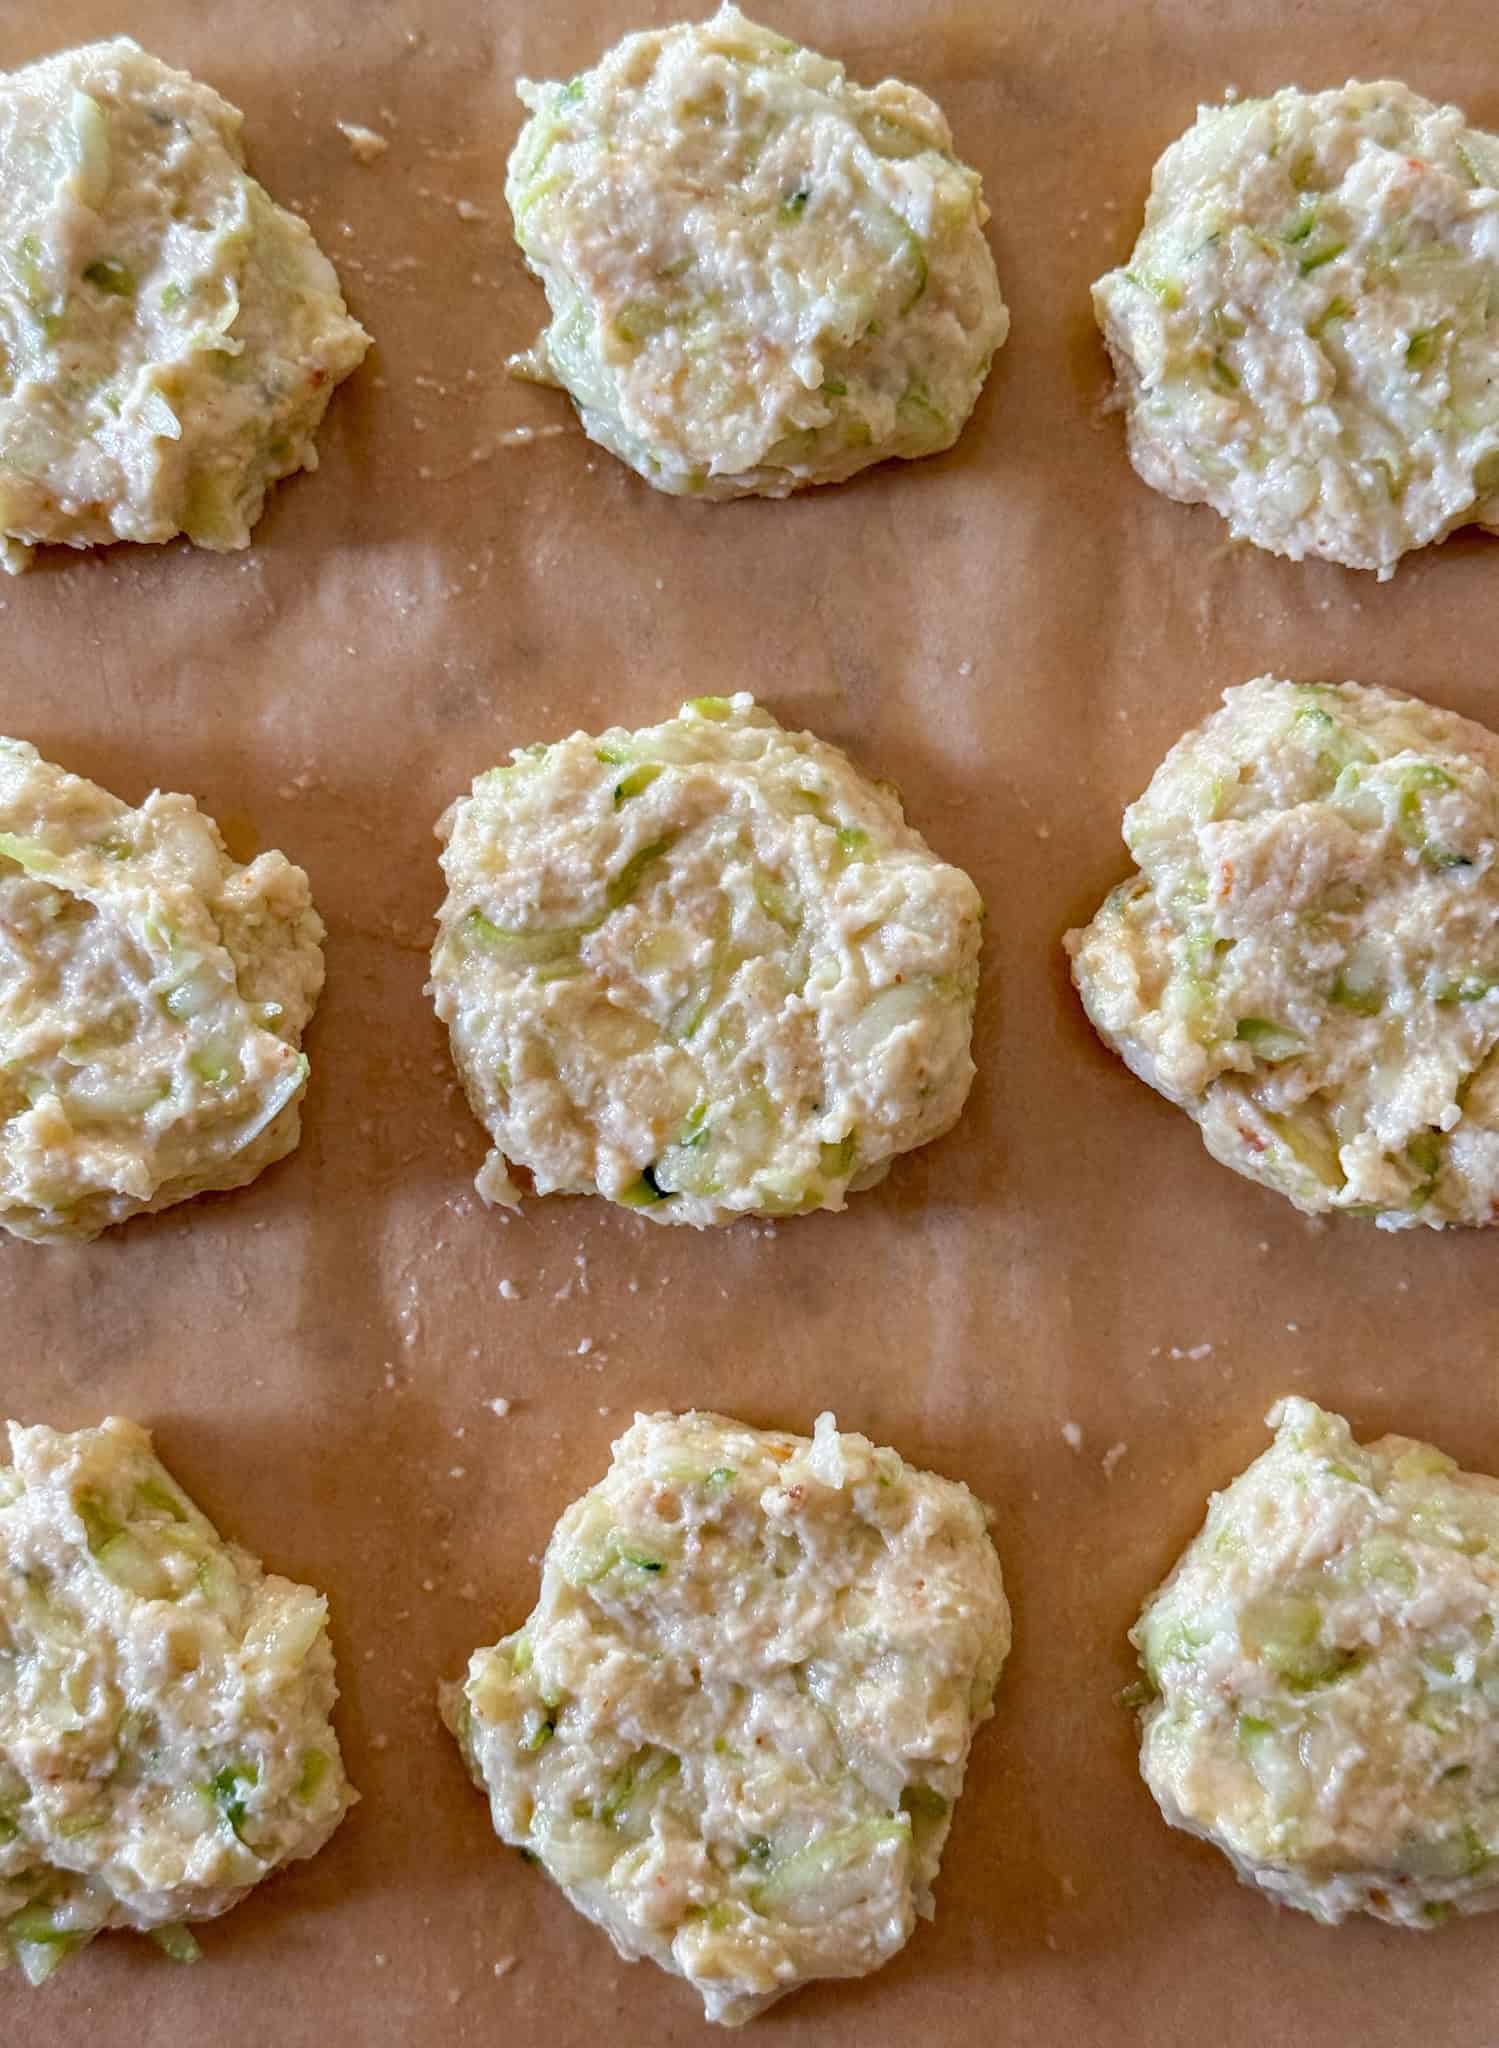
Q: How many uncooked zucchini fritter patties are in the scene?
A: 9